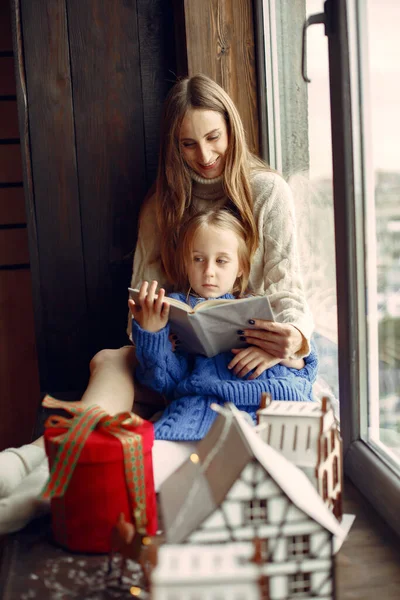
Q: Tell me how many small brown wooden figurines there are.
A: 2